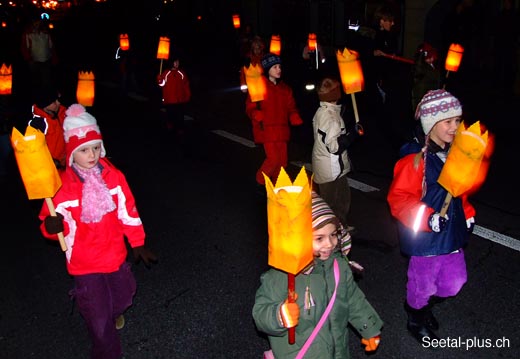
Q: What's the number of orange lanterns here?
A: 13